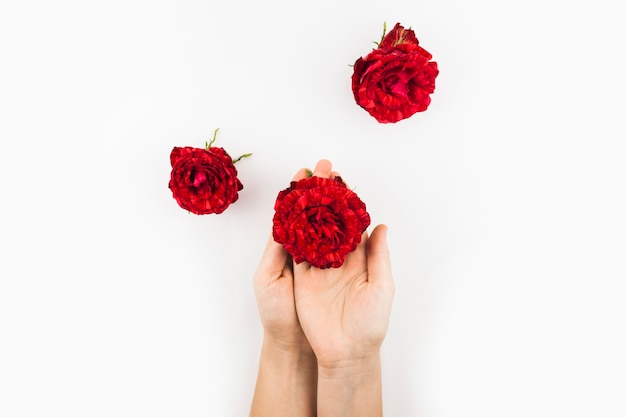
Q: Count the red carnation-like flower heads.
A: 3